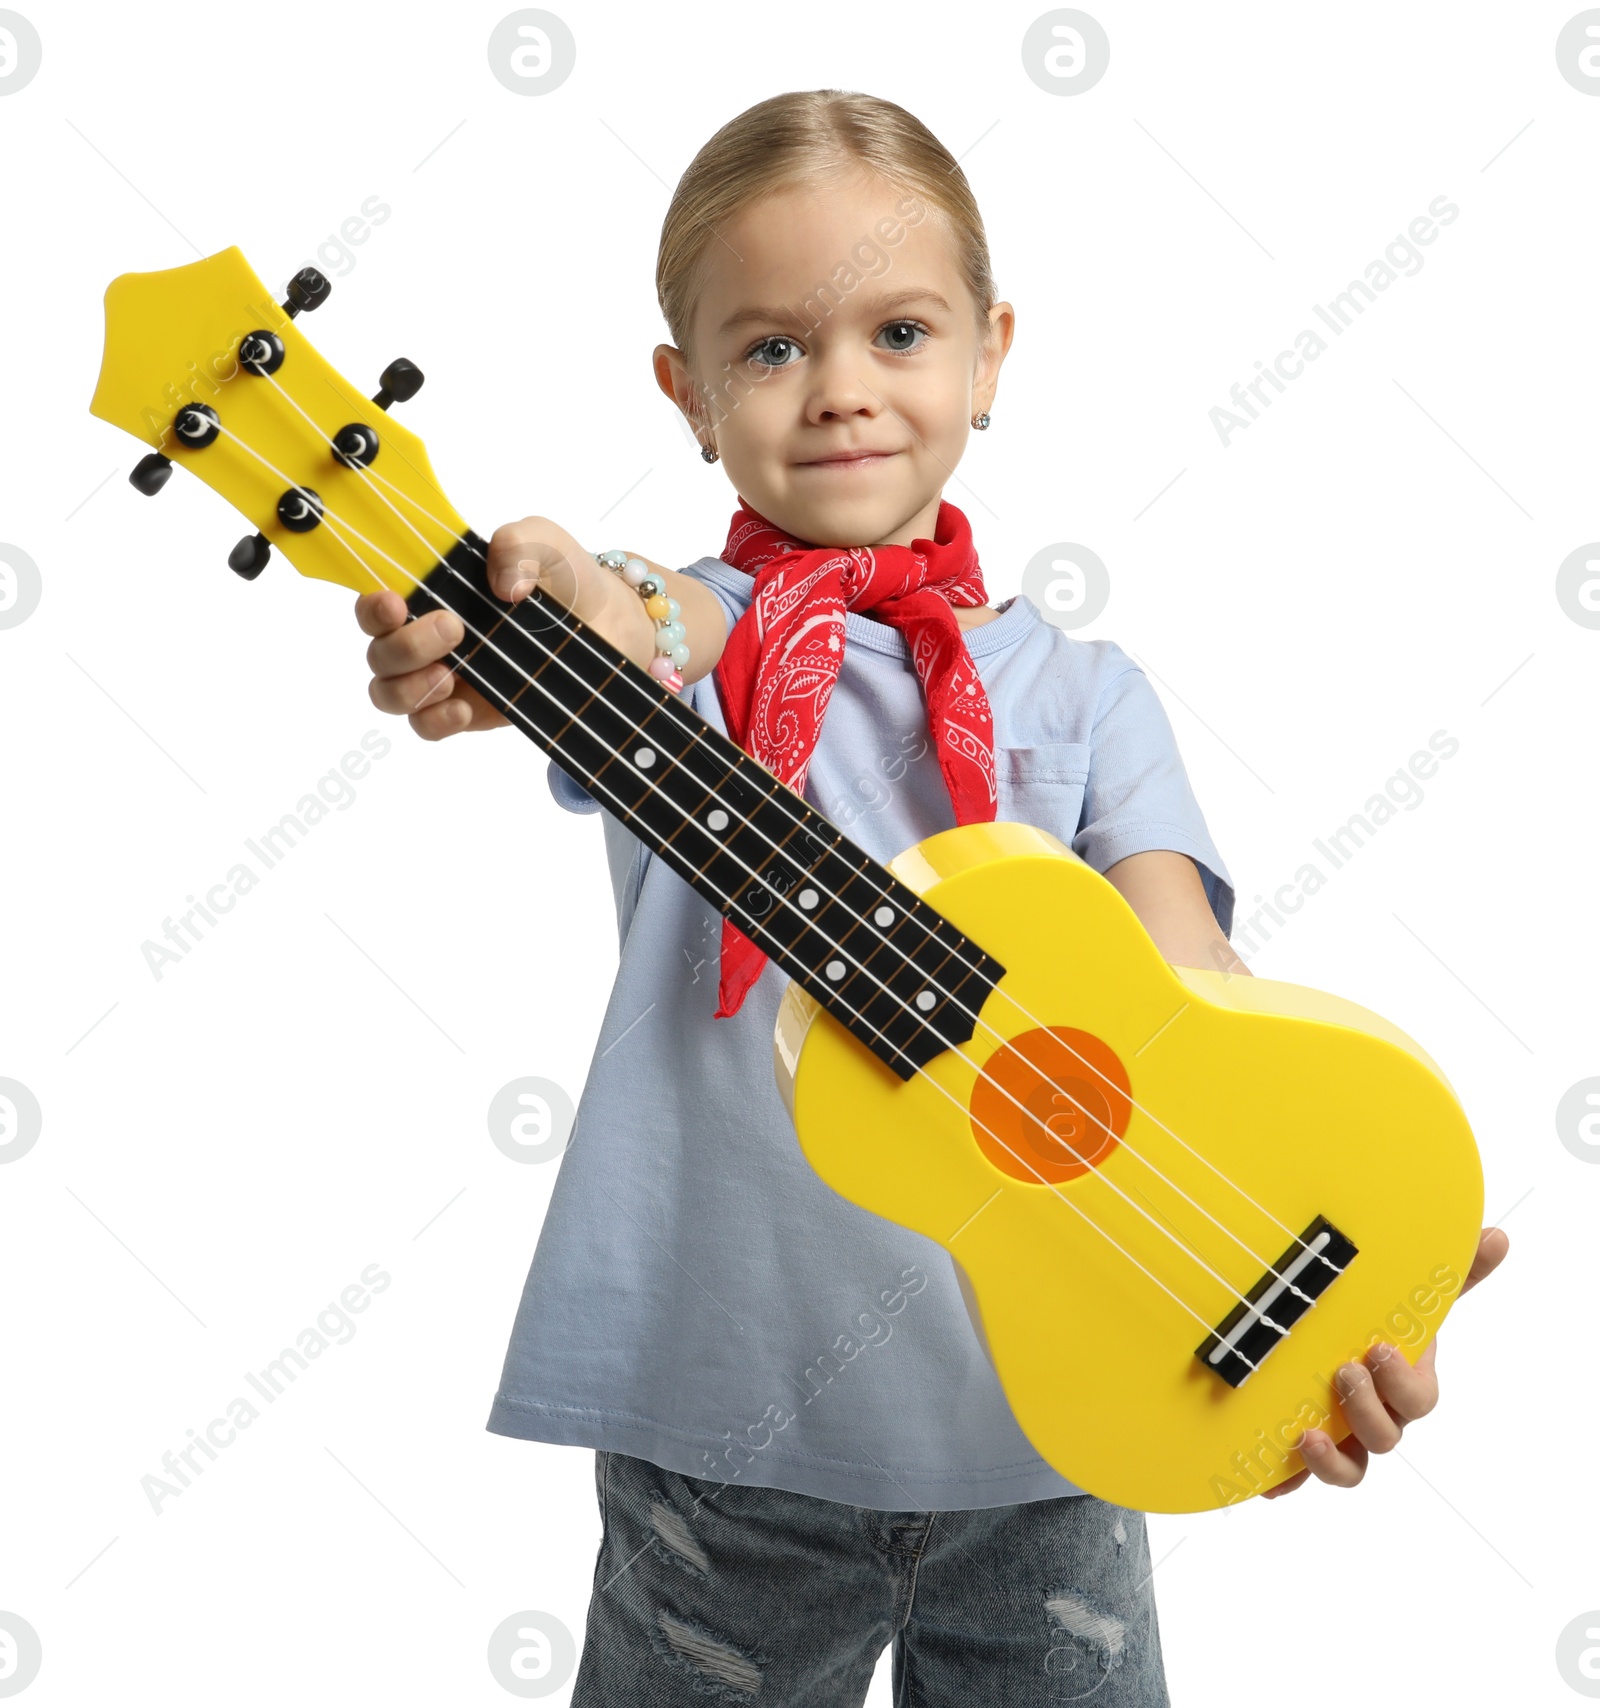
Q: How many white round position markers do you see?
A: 6